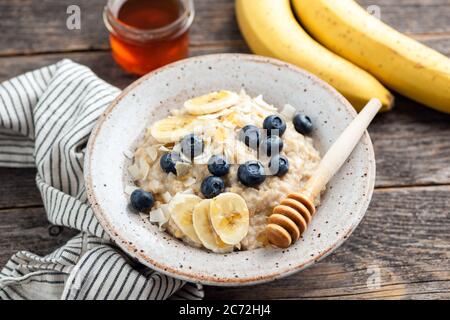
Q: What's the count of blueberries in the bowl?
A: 11